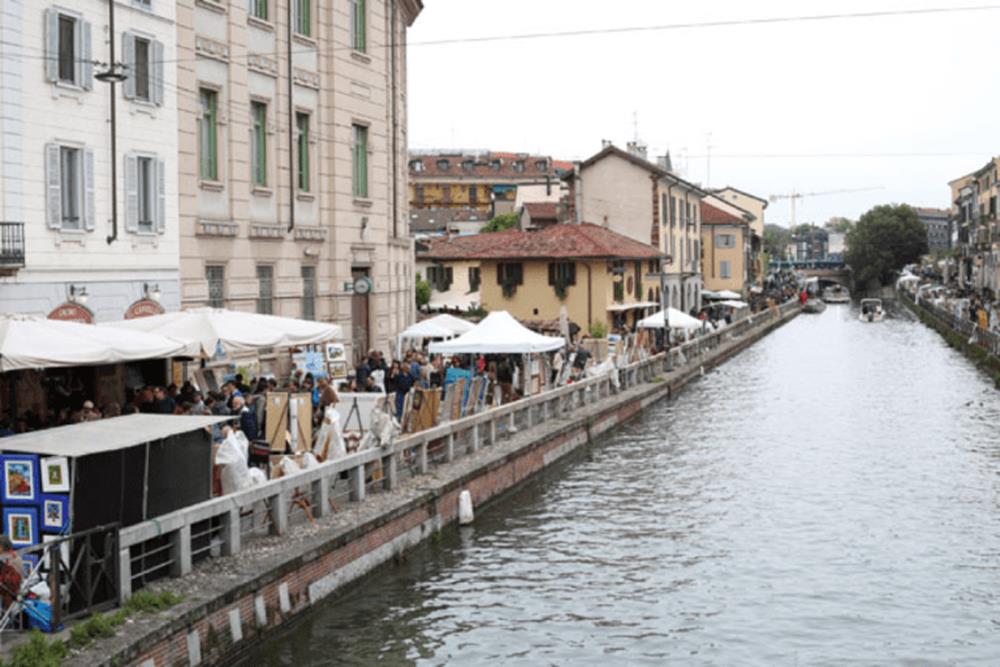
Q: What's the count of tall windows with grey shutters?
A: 4